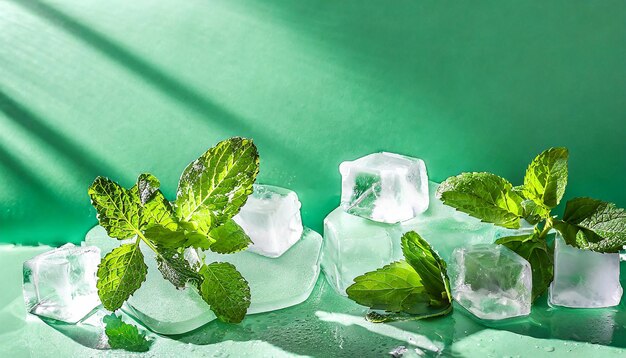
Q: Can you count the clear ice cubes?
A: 5